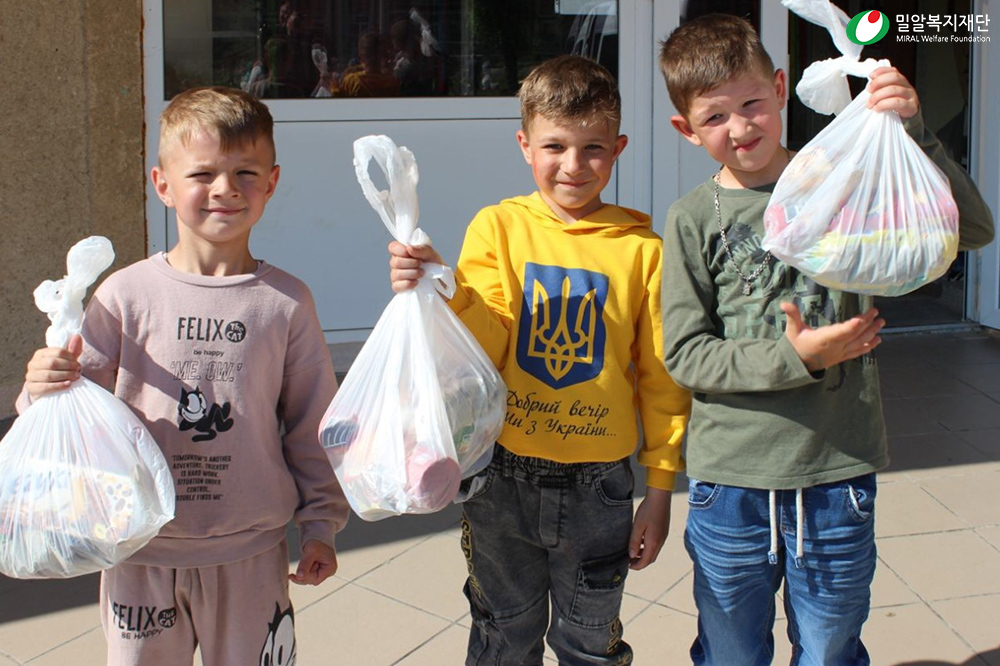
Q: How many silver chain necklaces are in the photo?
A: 1